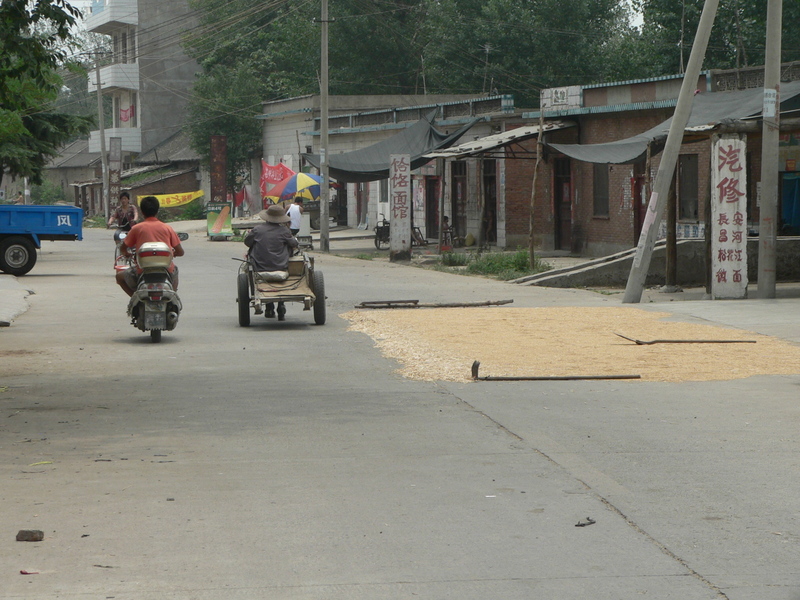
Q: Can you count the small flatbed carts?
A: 1